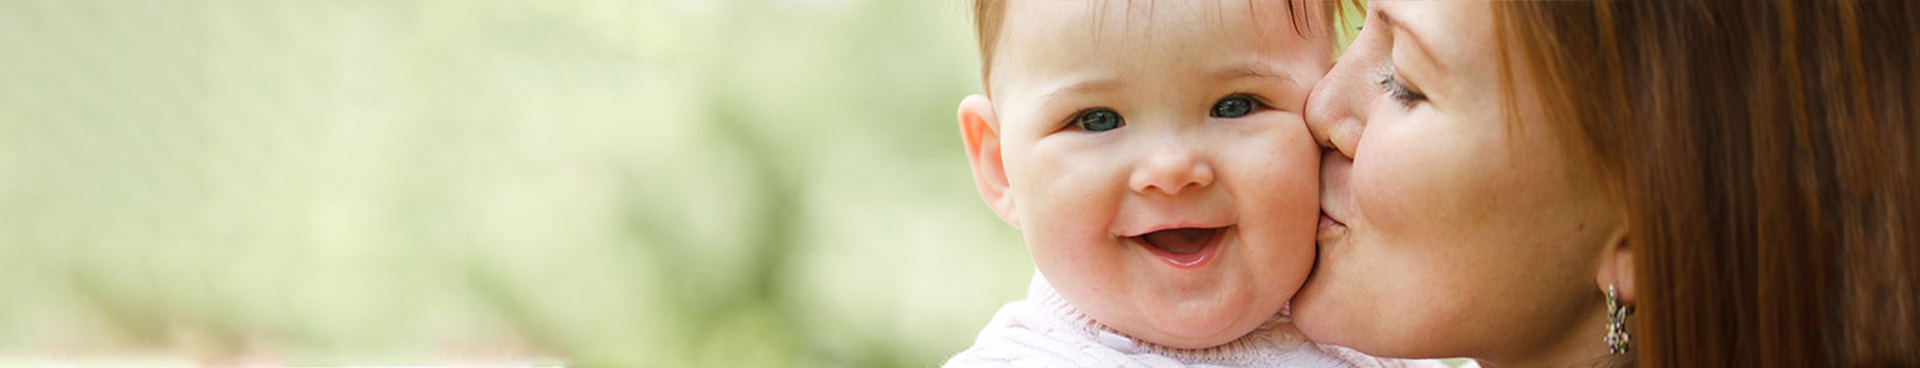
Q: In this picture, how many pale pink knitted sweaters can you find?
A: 1